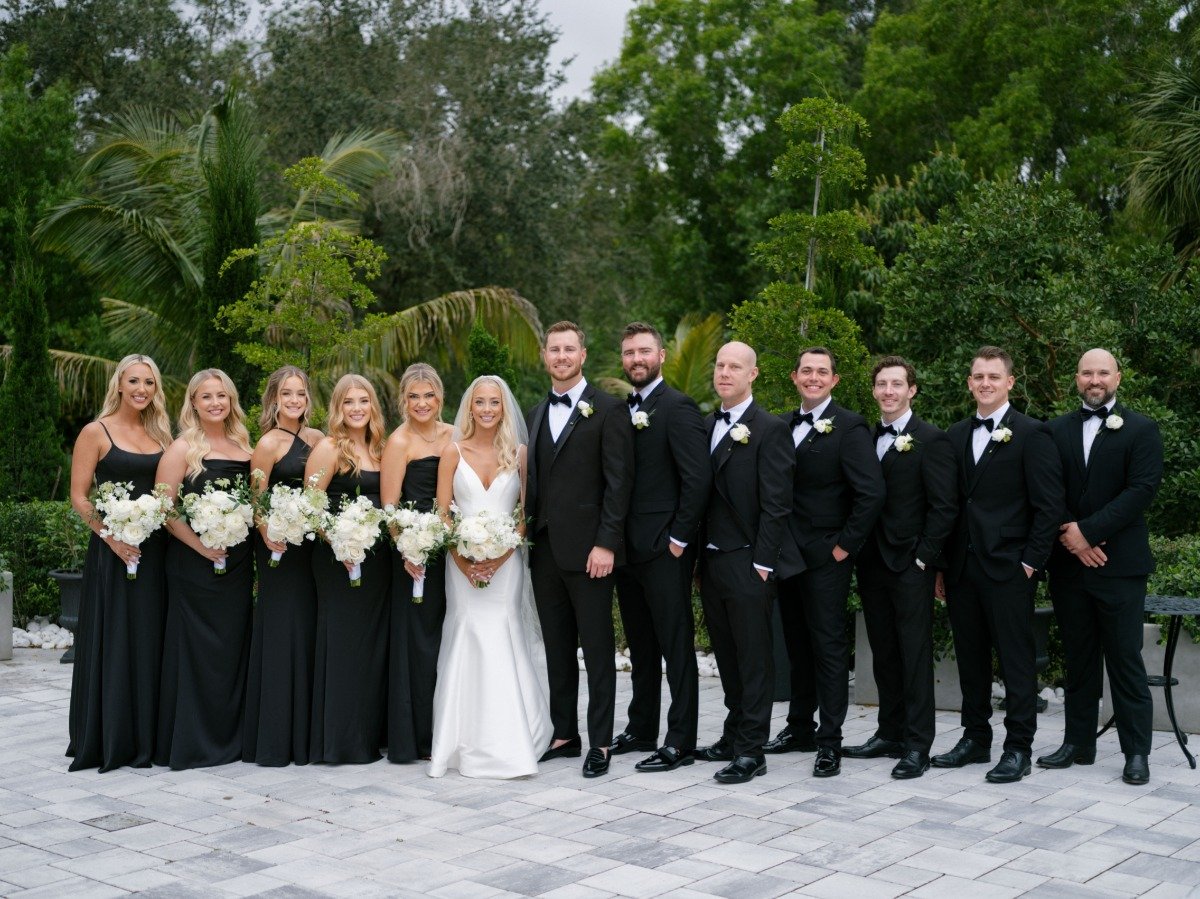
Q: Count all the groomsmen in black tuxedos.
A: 6